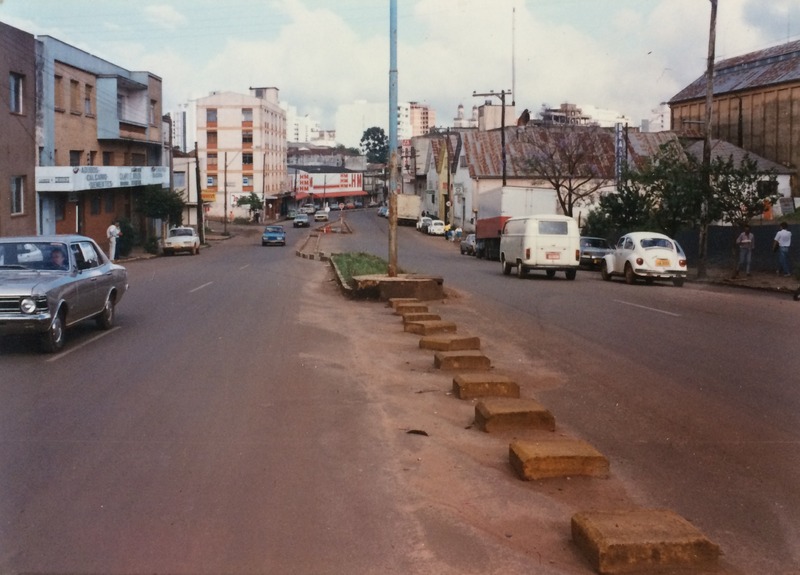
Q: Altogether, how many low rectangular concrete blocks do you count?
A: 10